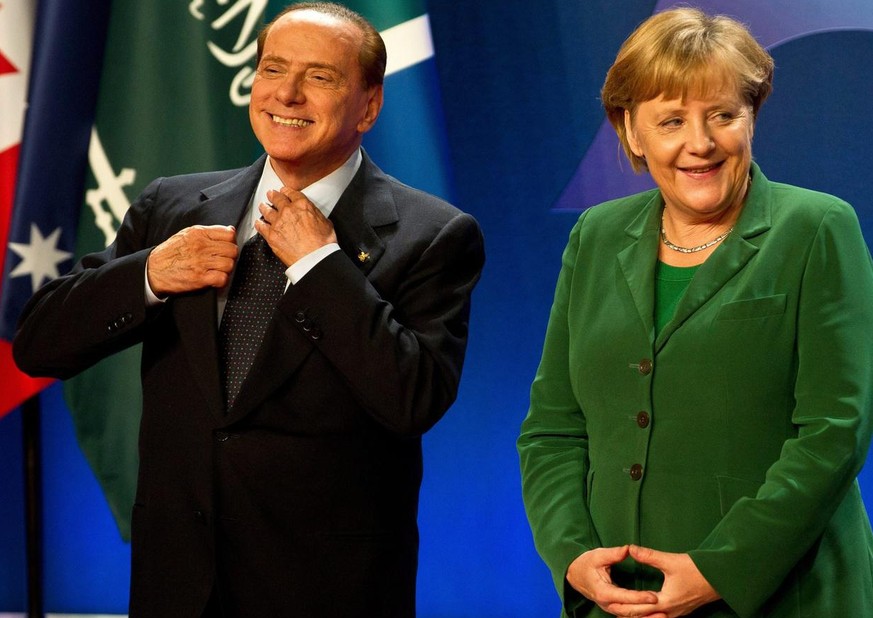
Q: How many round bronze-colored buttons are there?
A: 3